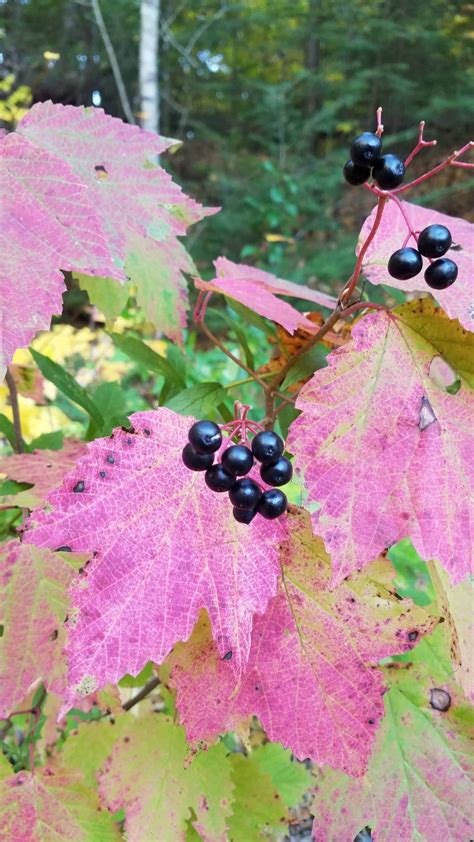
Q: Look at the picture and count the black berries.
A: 15